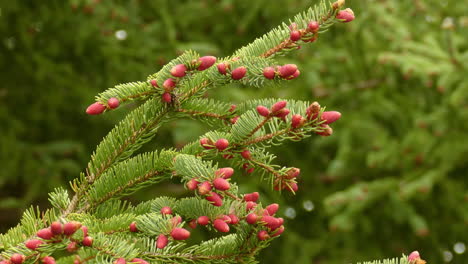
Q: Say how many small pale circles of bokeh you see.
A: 5